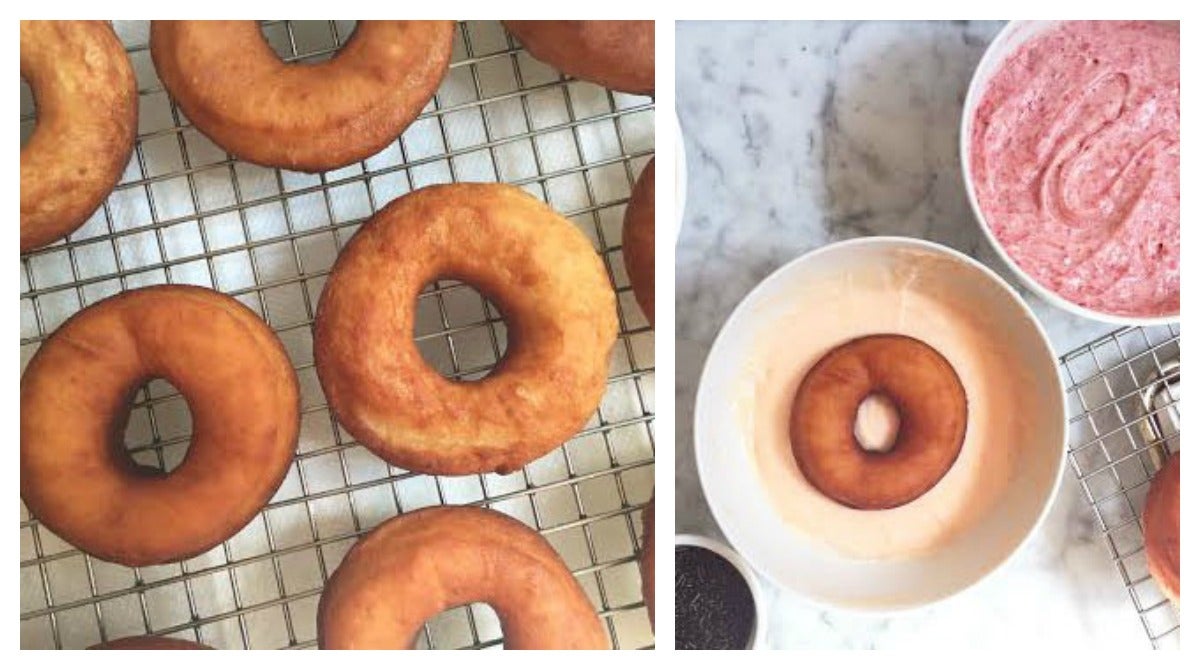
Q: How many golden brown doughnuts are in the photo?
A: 11